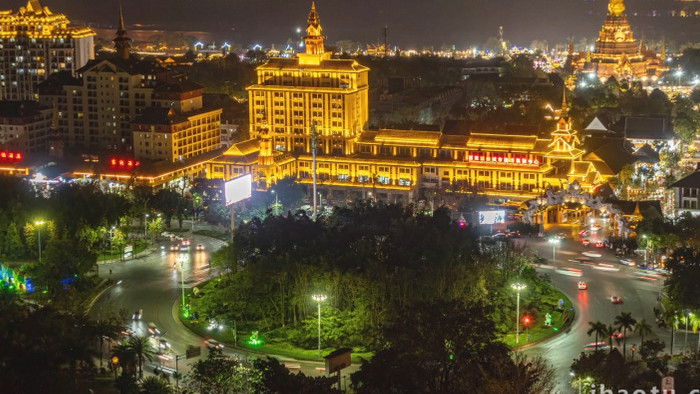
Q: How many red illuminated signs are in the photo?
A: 3